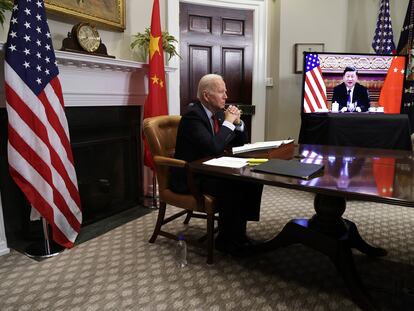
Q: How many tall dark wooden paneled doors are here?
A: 1